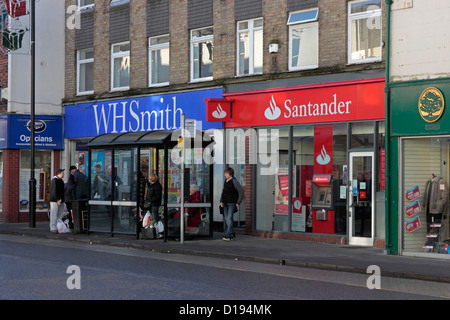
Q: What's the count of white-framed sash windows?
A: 7